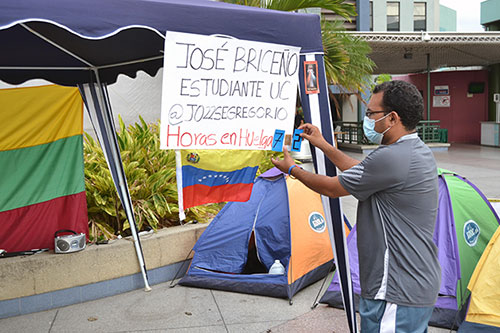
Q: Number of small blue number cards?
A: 2